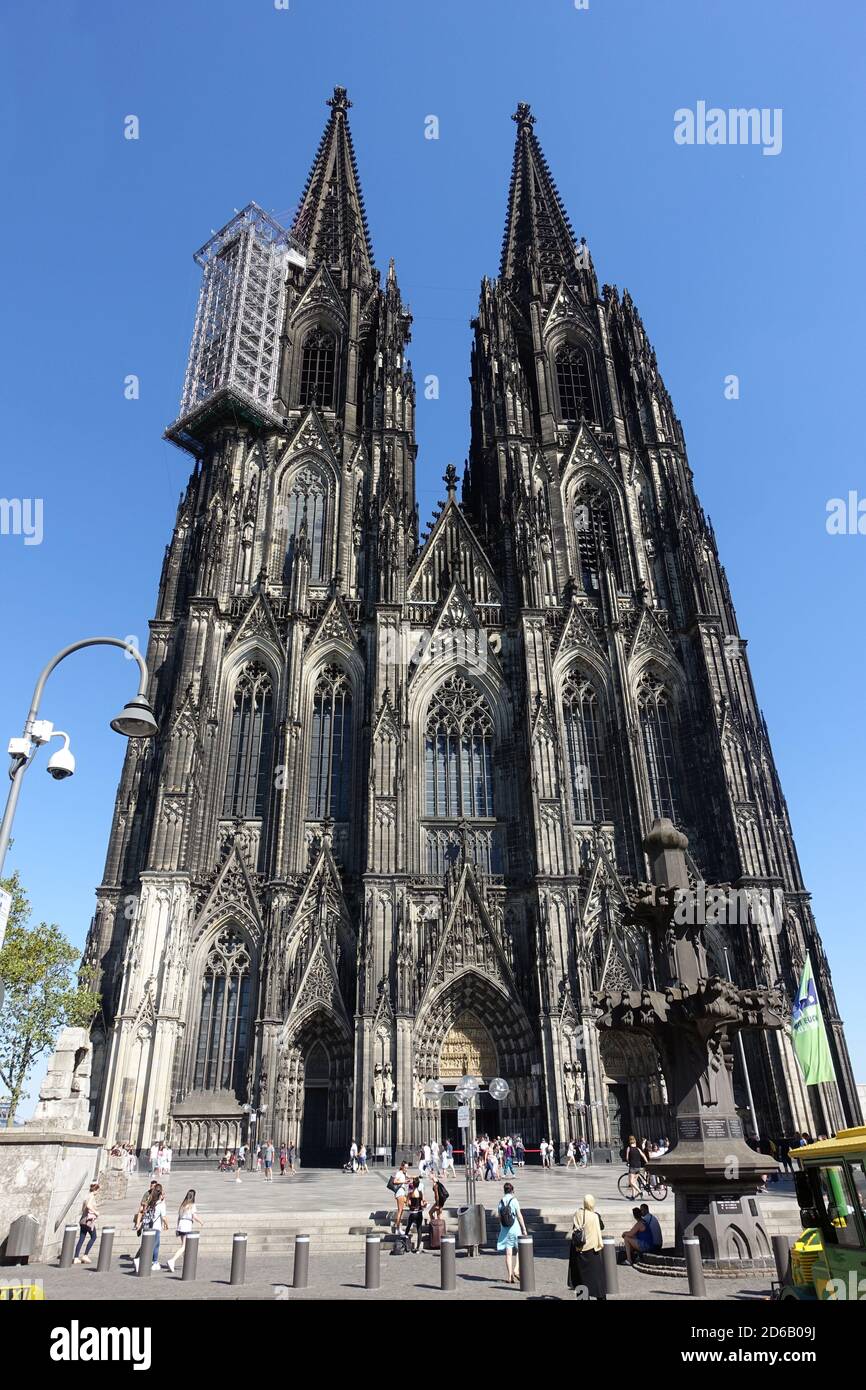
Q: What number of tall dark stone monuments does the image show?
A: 1